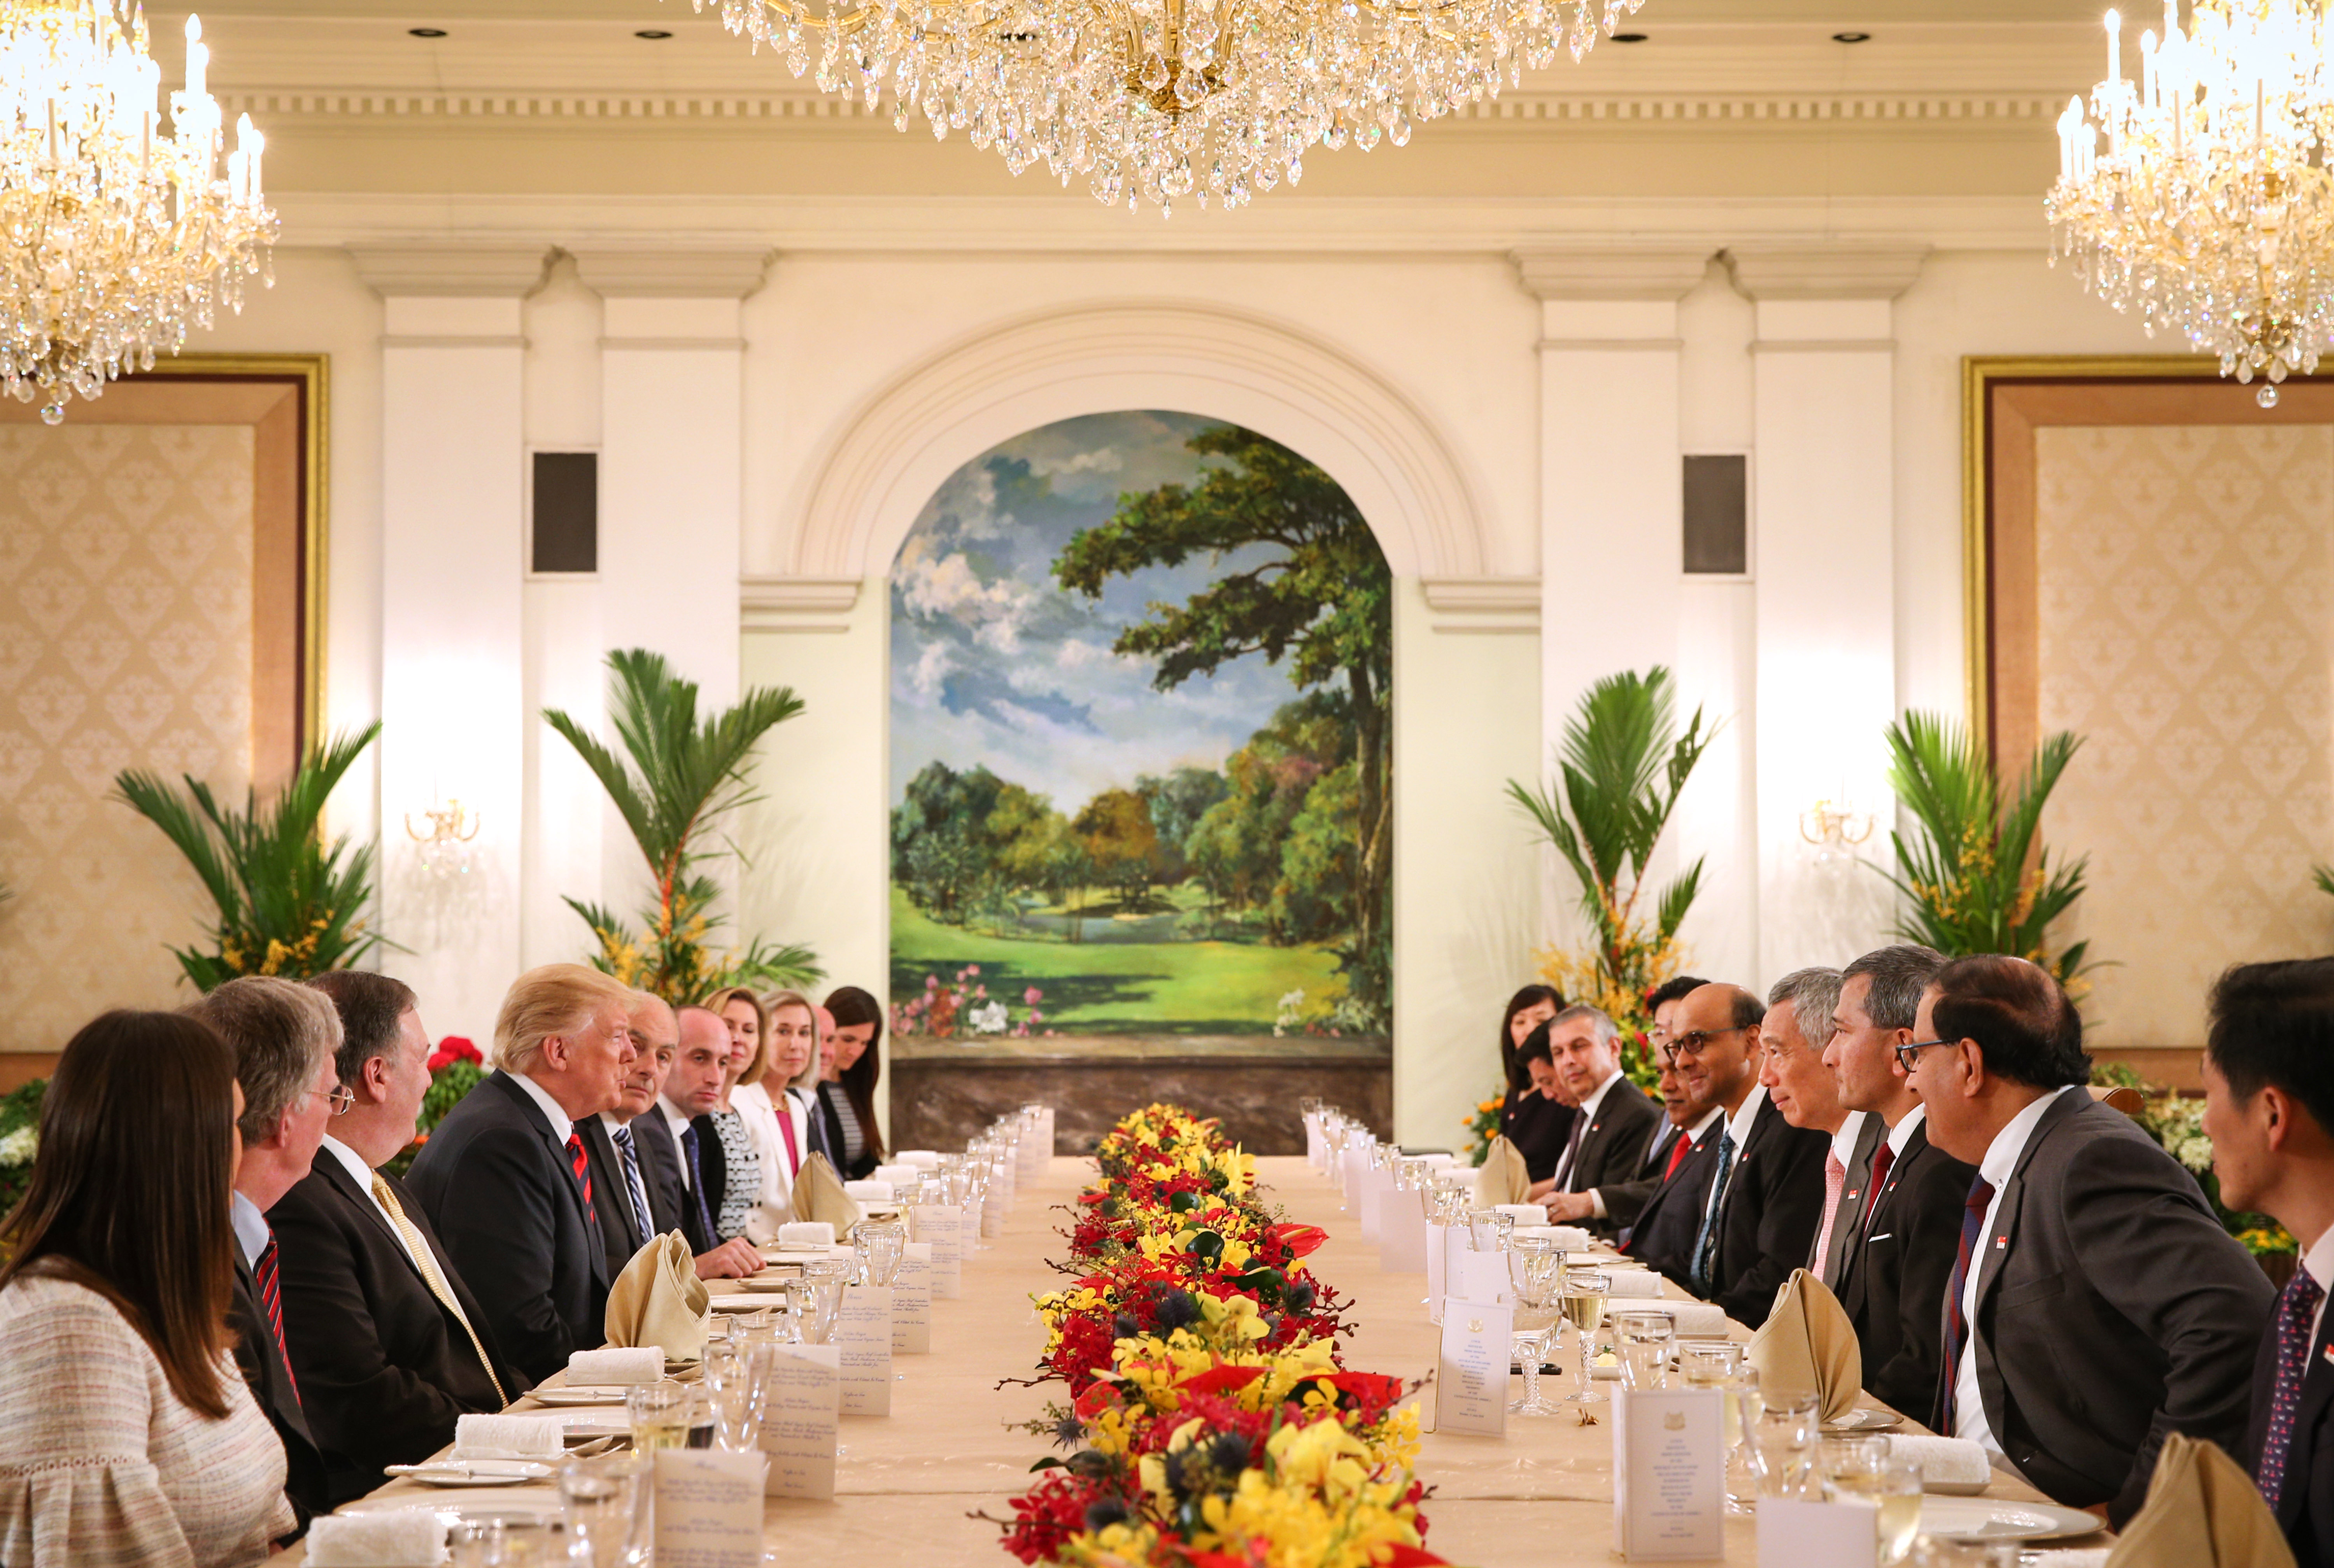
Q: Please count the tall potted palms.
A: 4